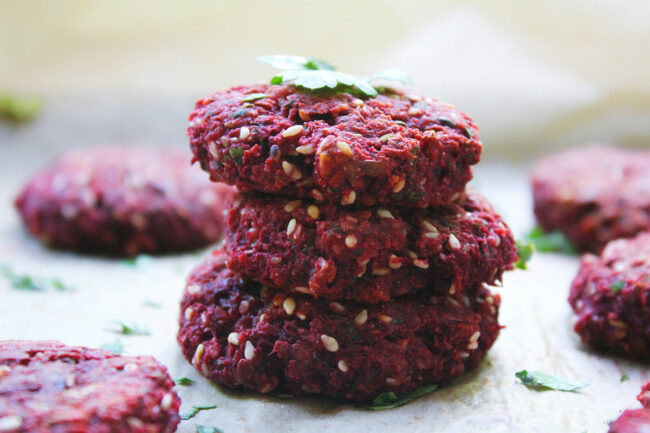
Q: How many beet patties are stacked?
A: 3